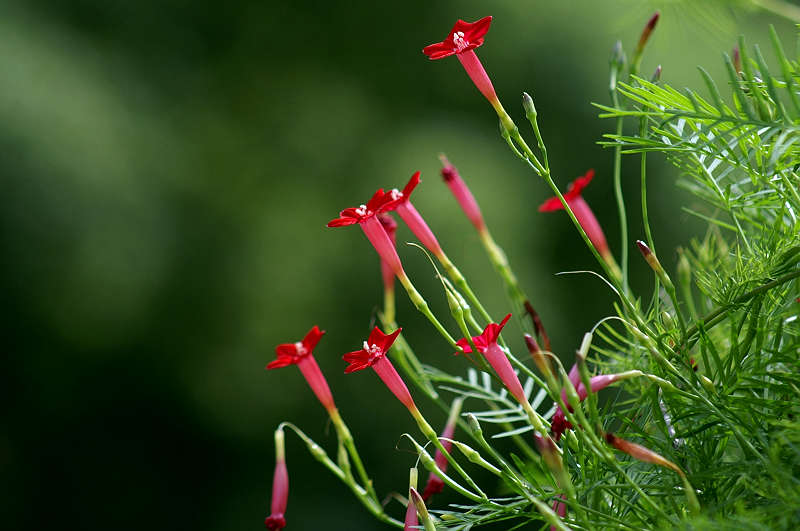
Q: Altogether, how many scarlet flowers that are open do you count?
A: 7